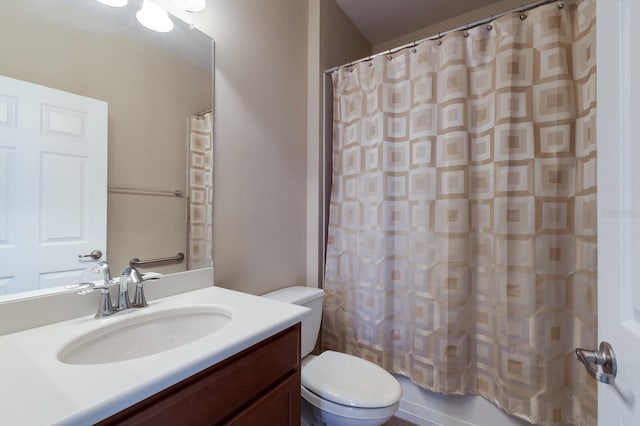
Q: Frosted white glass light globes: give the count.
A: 3